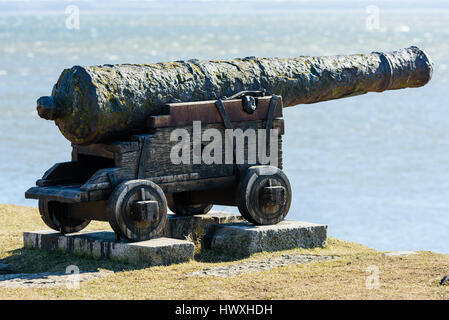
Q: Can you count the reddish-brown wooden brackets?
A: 1